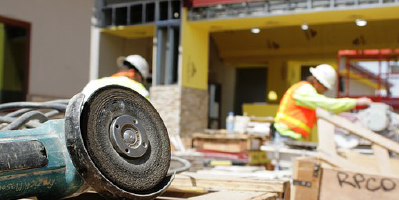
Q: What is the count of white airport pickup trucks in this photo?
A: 0